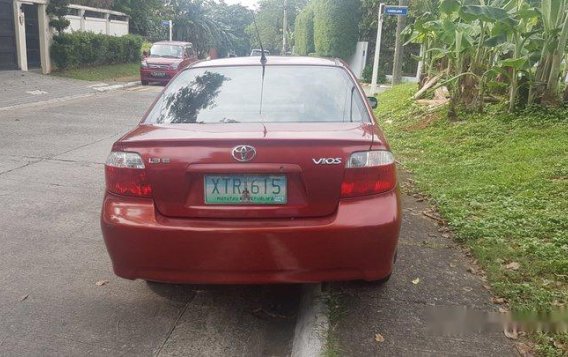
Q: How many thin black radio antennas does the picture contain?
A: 1